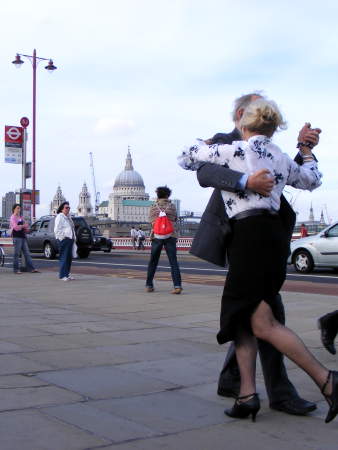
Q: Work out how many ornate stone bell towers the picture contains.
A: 2